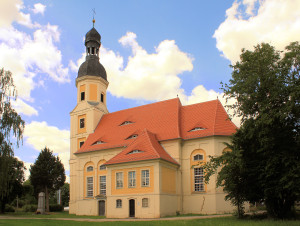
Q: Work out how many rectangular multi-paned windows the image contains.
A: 6